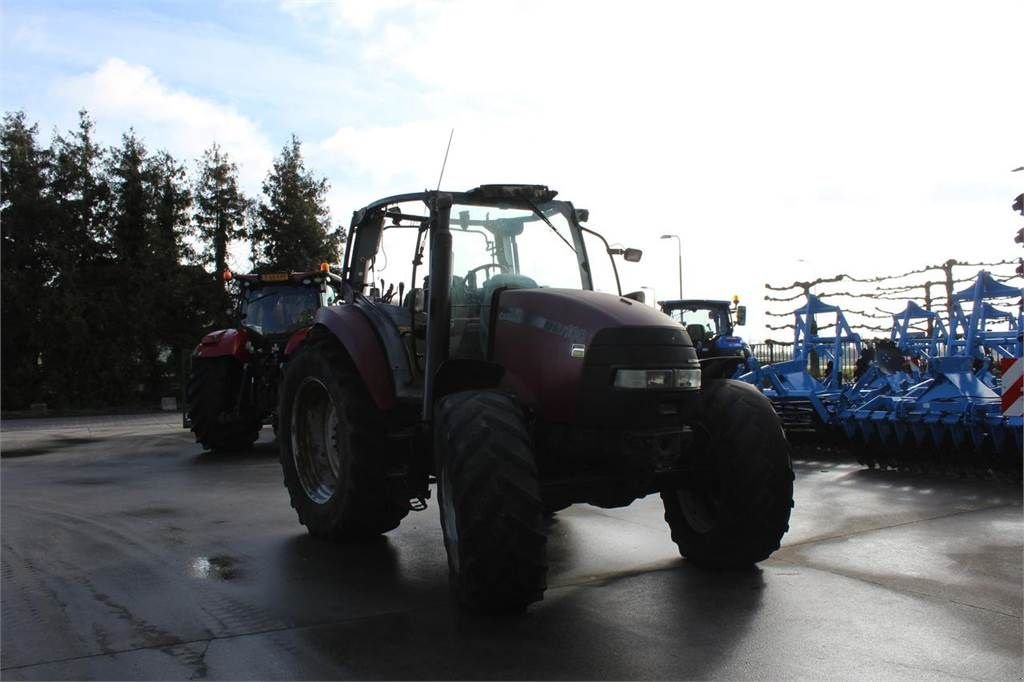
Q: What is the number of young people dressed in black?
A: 0